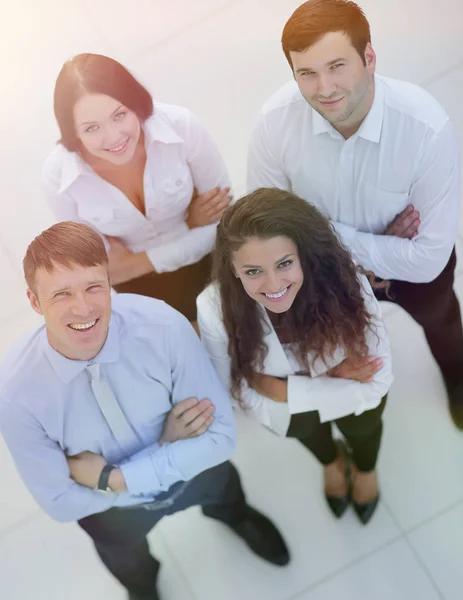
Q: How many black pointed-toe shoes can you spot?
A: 2